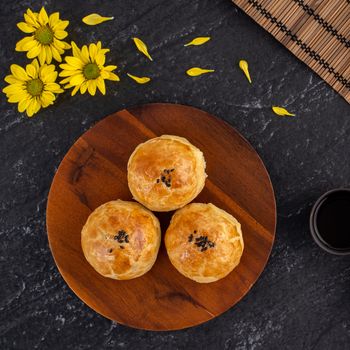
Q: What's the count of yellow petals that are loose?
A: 7